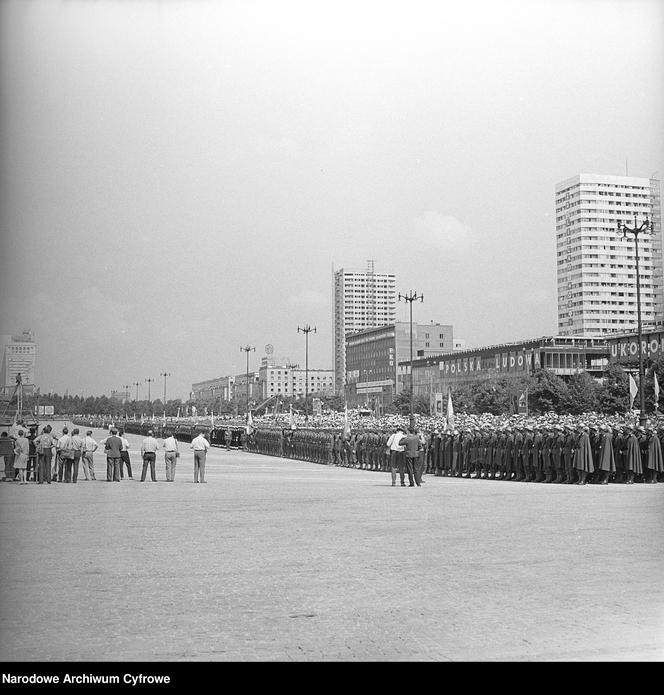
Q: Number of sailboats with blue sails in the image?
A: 0